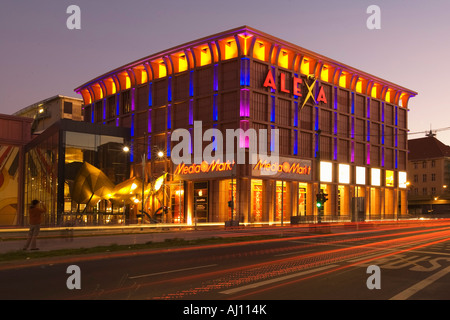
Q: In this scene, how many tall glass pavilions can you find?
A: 1